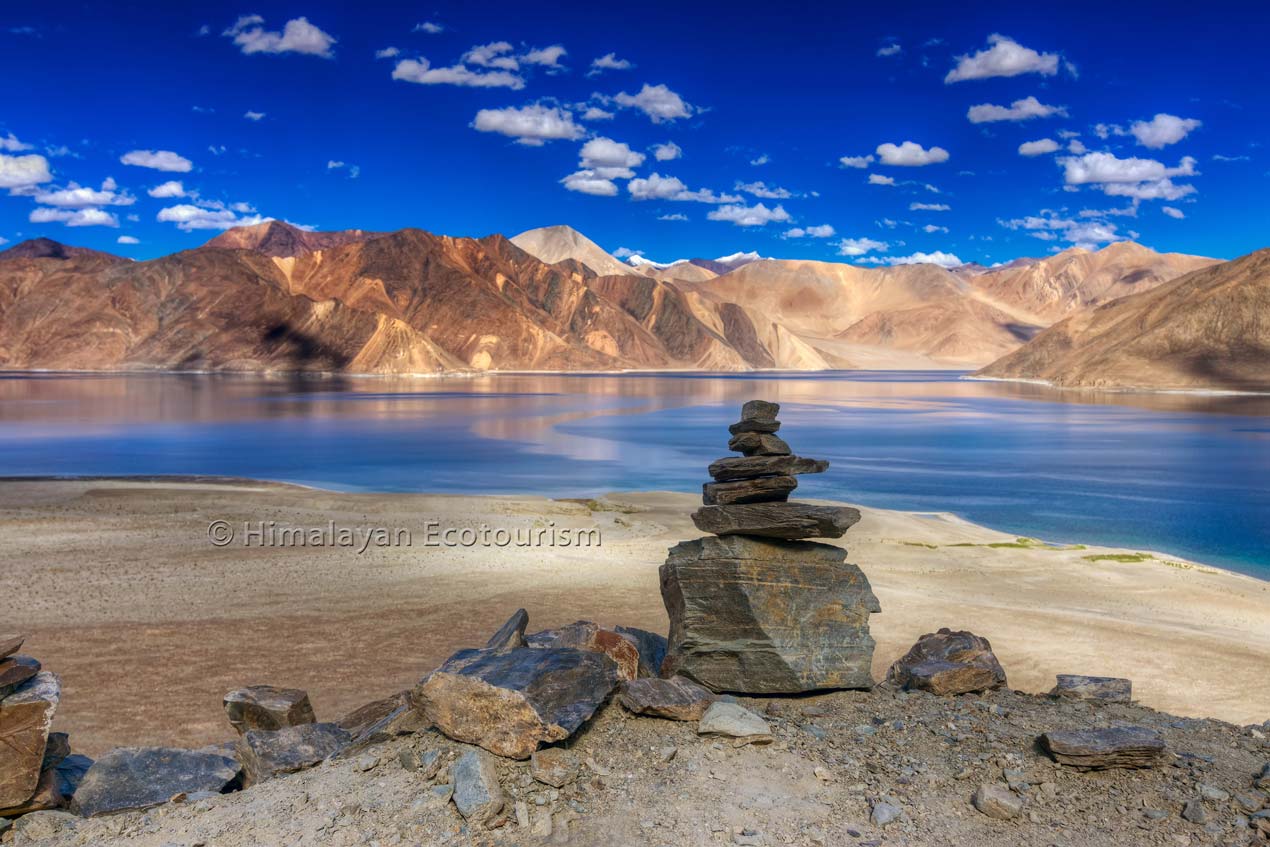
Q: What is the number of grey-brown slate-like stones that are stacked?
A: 7